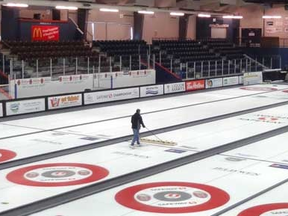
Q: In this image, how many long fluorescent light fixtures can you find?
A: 8